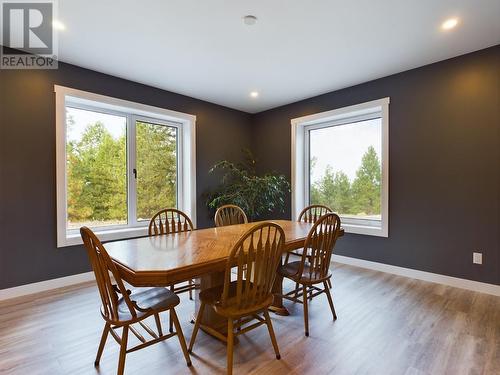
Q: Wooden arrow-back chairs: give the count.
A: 6